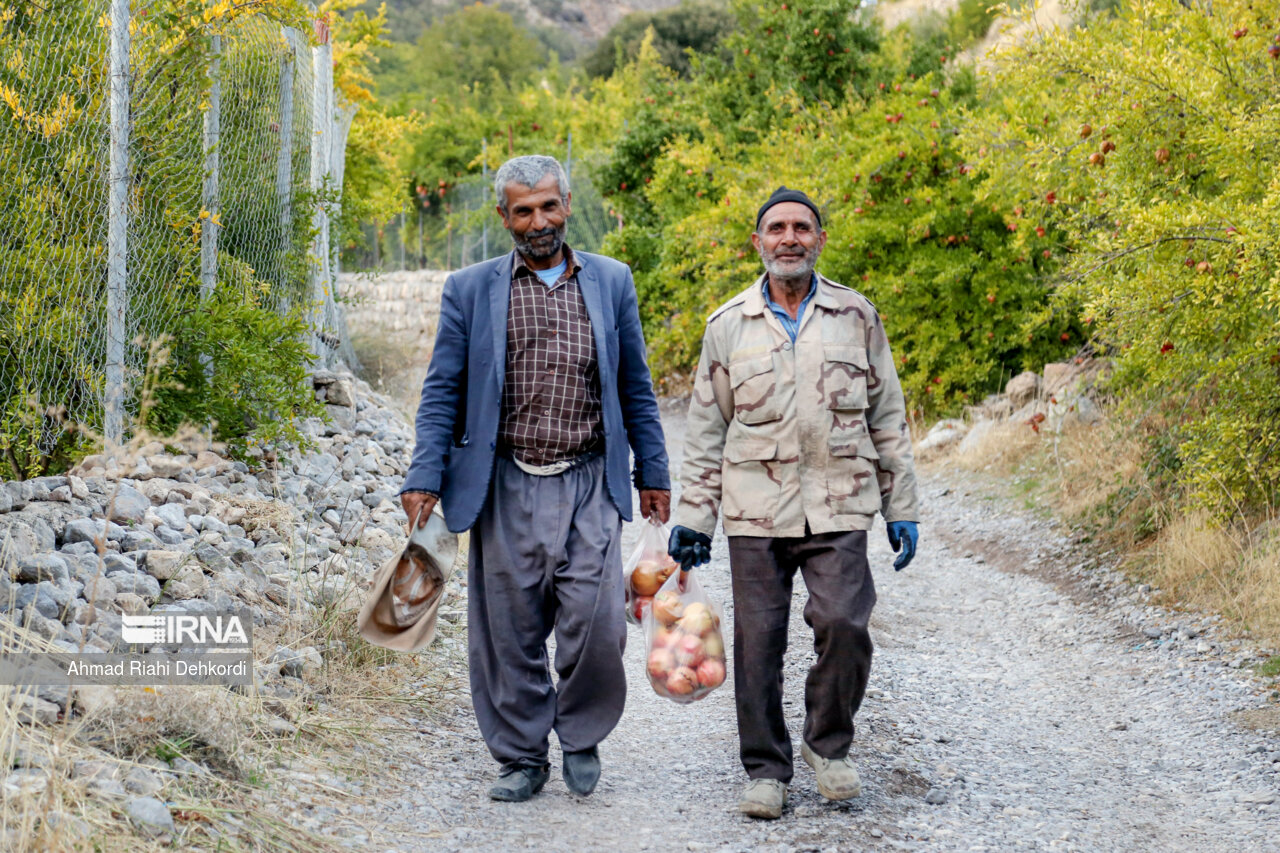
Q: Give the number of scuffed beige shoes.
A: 2